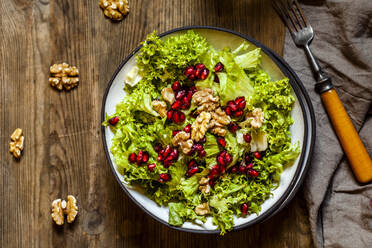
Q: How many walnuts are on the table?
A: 4